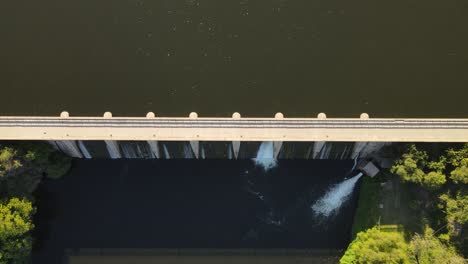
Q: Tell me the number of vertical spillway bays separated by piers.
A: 7